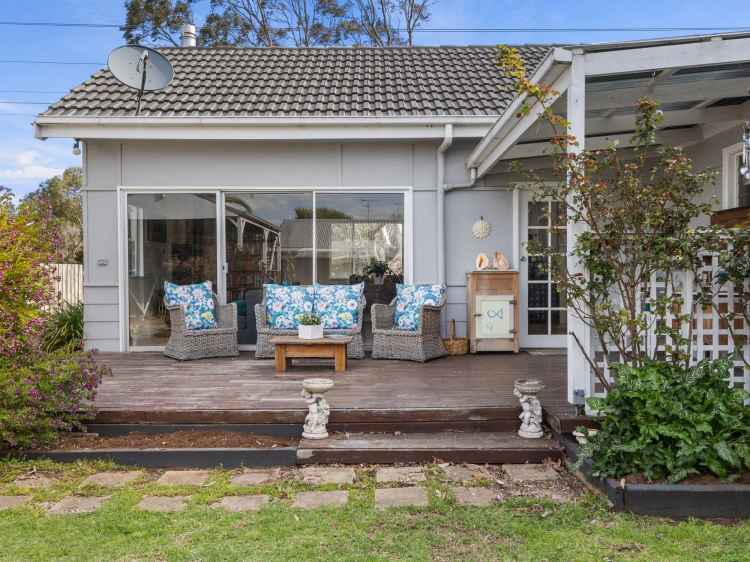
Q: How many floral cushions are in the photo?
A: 4